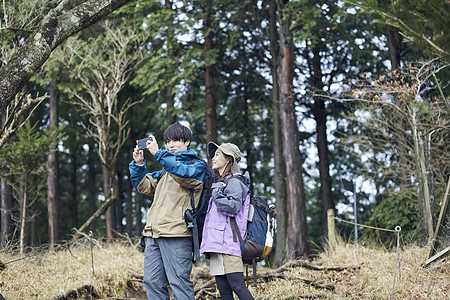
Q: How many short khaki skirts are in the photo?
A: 1